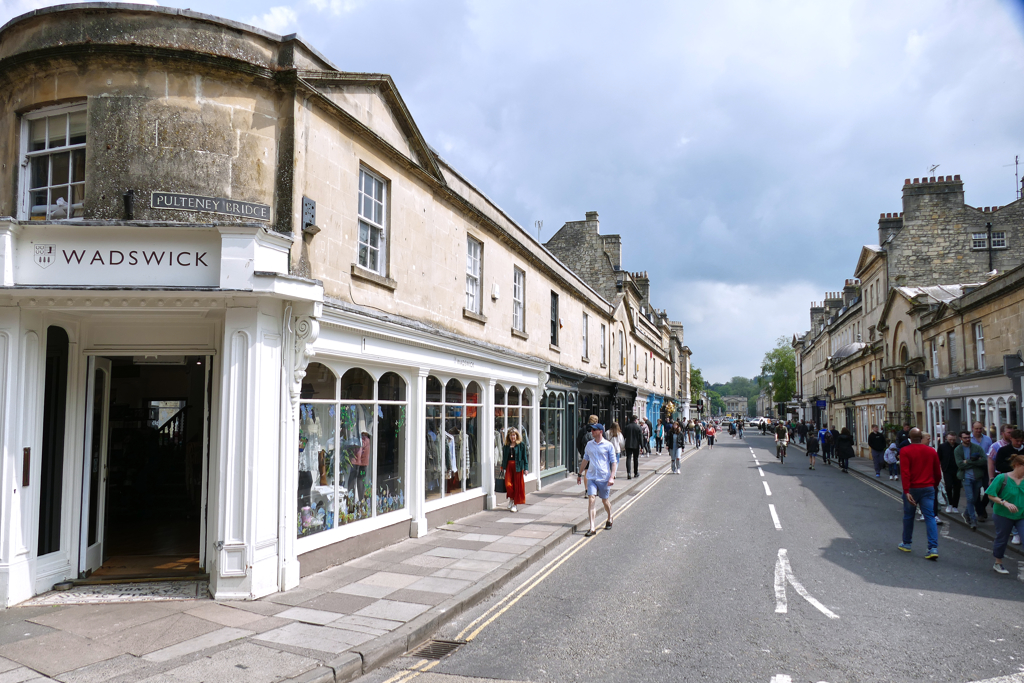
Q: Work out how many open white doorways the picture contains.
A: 1